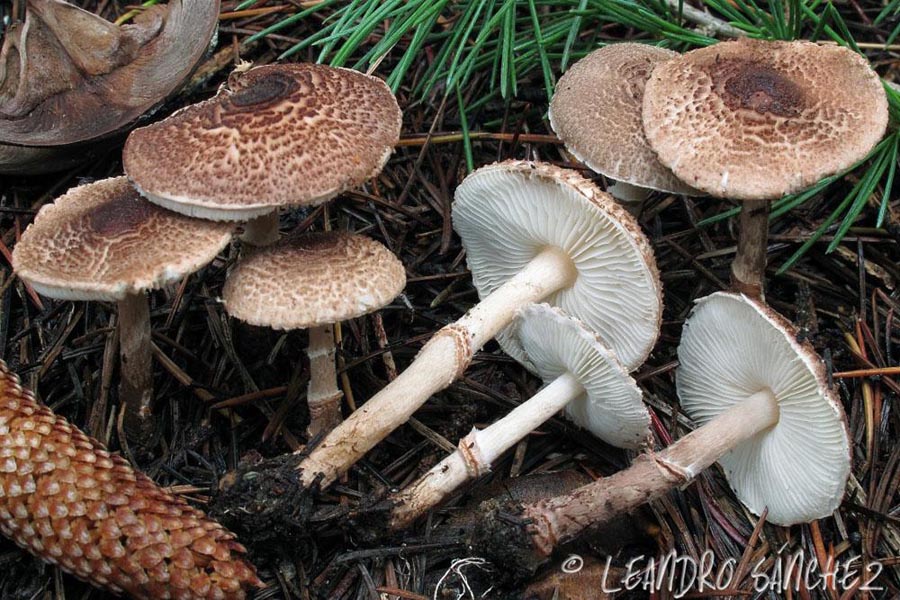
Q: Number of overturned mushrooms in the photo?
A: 3